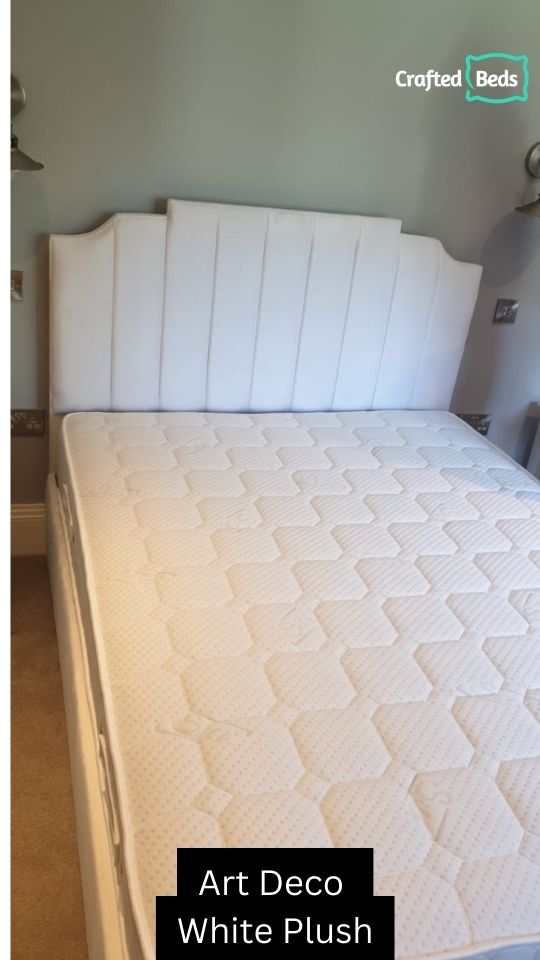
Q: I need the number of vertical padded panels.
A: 9